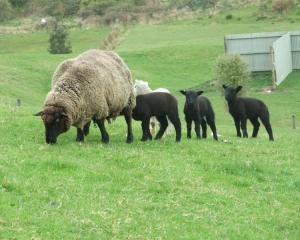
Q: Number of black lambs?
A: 3